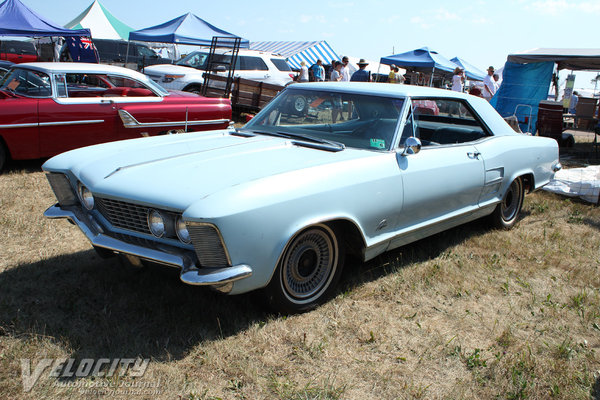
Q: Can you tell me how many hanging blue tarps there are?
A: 1